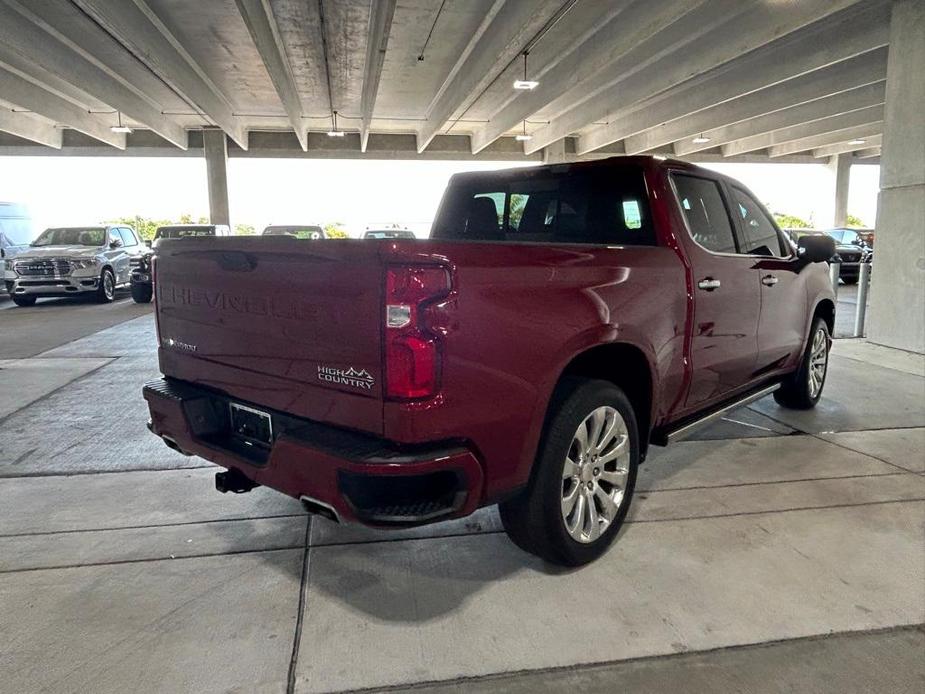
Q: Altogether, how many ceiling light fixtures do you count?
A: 6